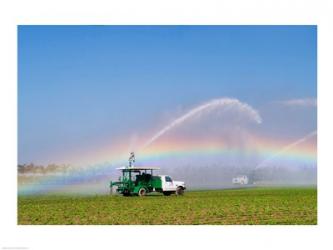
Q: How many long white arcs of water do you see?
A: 2